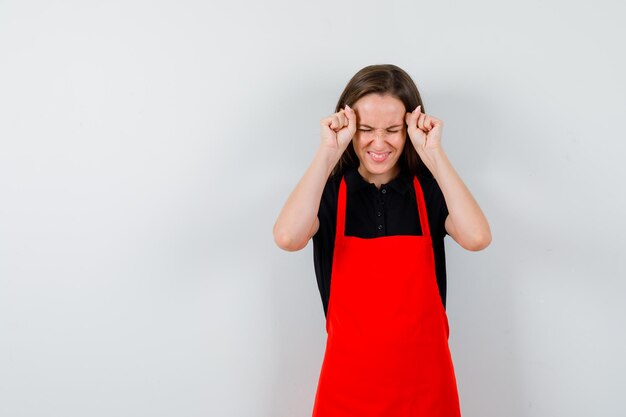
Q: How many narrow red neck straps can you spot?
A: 2